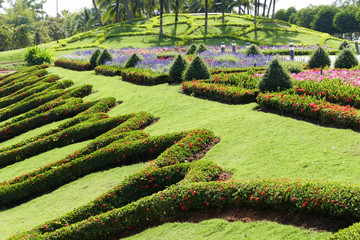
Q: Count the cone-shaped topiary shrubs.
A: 12